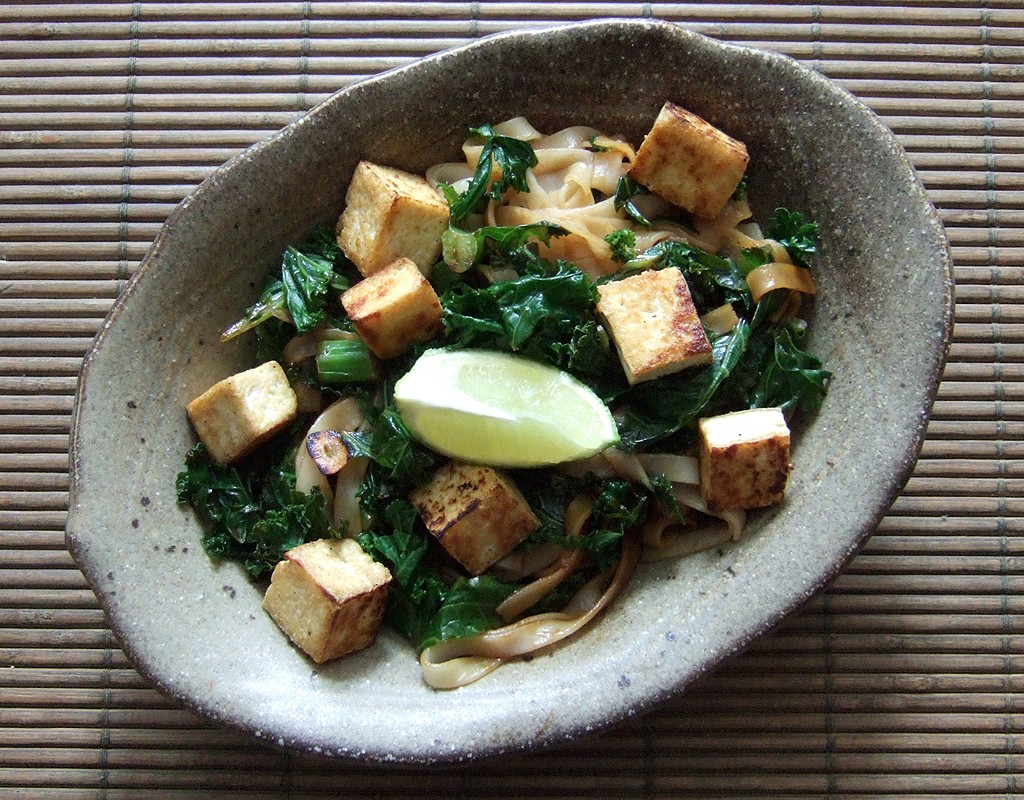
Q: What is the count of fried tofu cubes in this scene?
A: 8